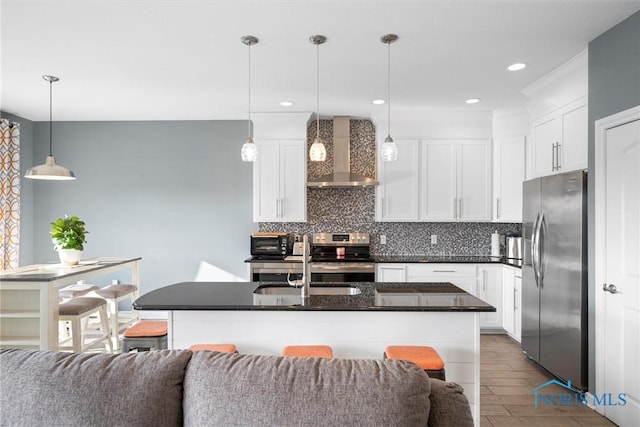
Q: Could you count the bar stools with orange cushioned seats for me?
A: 4